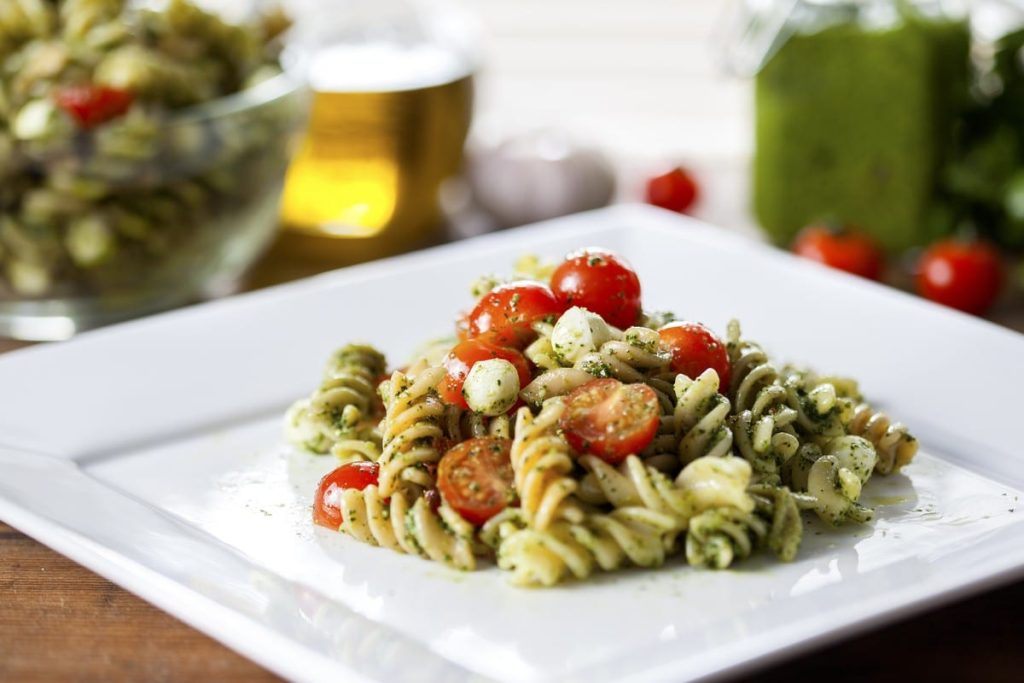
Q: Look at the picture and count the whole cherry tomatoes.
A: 3